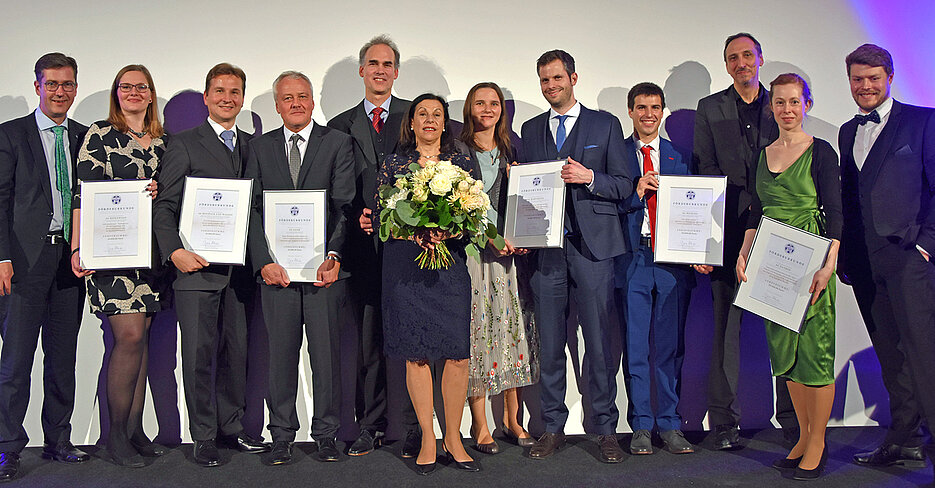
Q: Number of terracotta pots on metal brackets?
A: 0